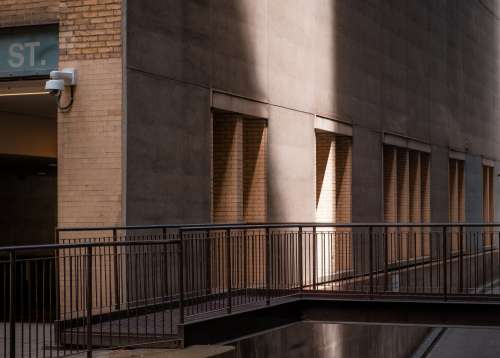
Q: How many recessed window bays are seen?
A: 5